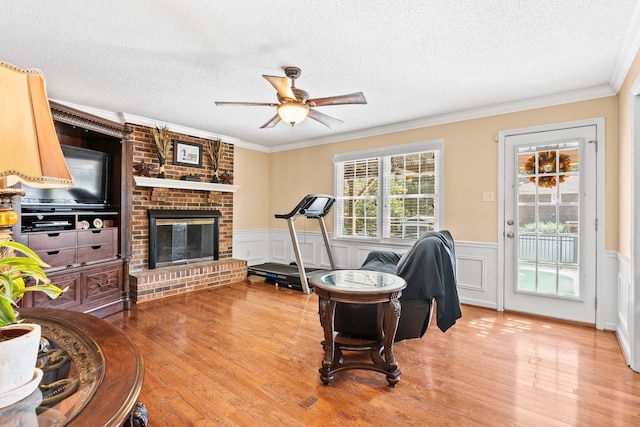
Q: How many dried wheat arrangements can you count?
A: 2